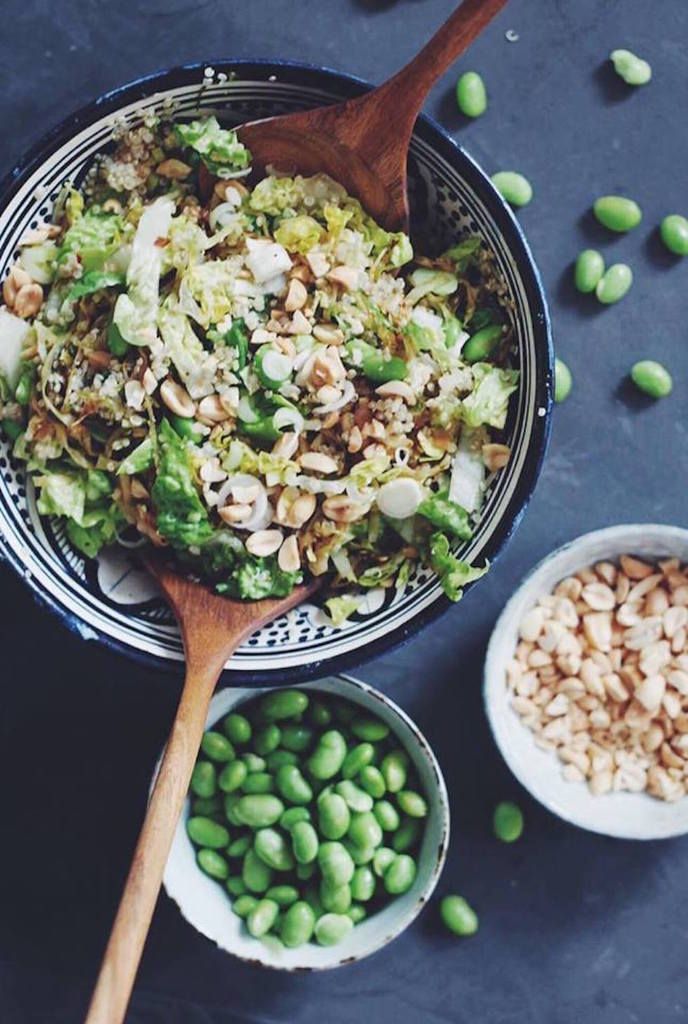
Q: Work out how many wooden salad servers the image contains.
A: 2